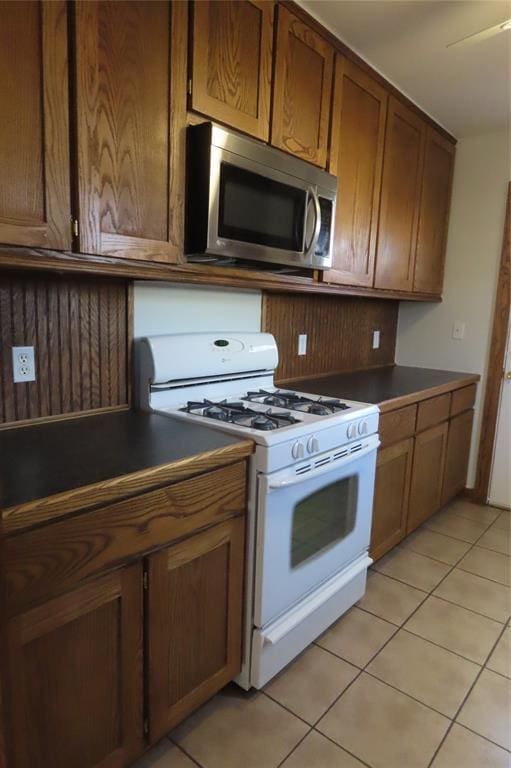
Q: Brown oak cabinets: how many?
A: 12